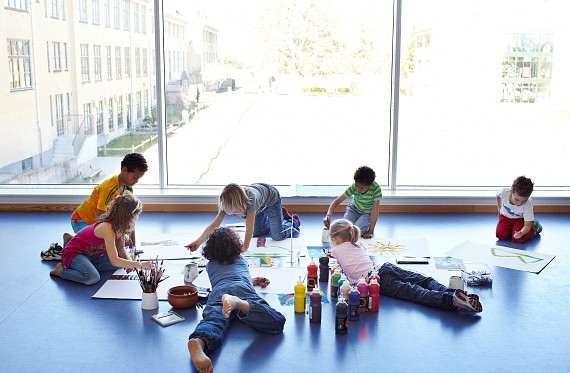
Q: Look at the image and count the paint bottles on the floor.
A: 14